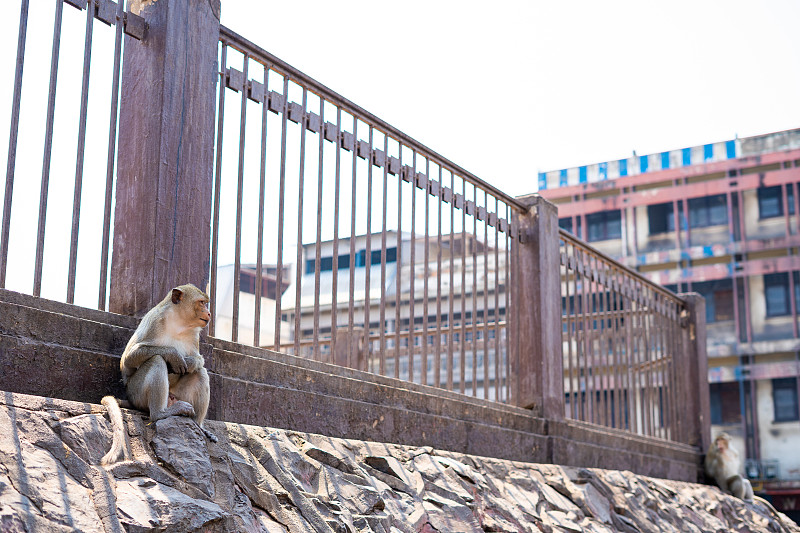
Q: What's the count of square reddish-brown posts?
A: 3